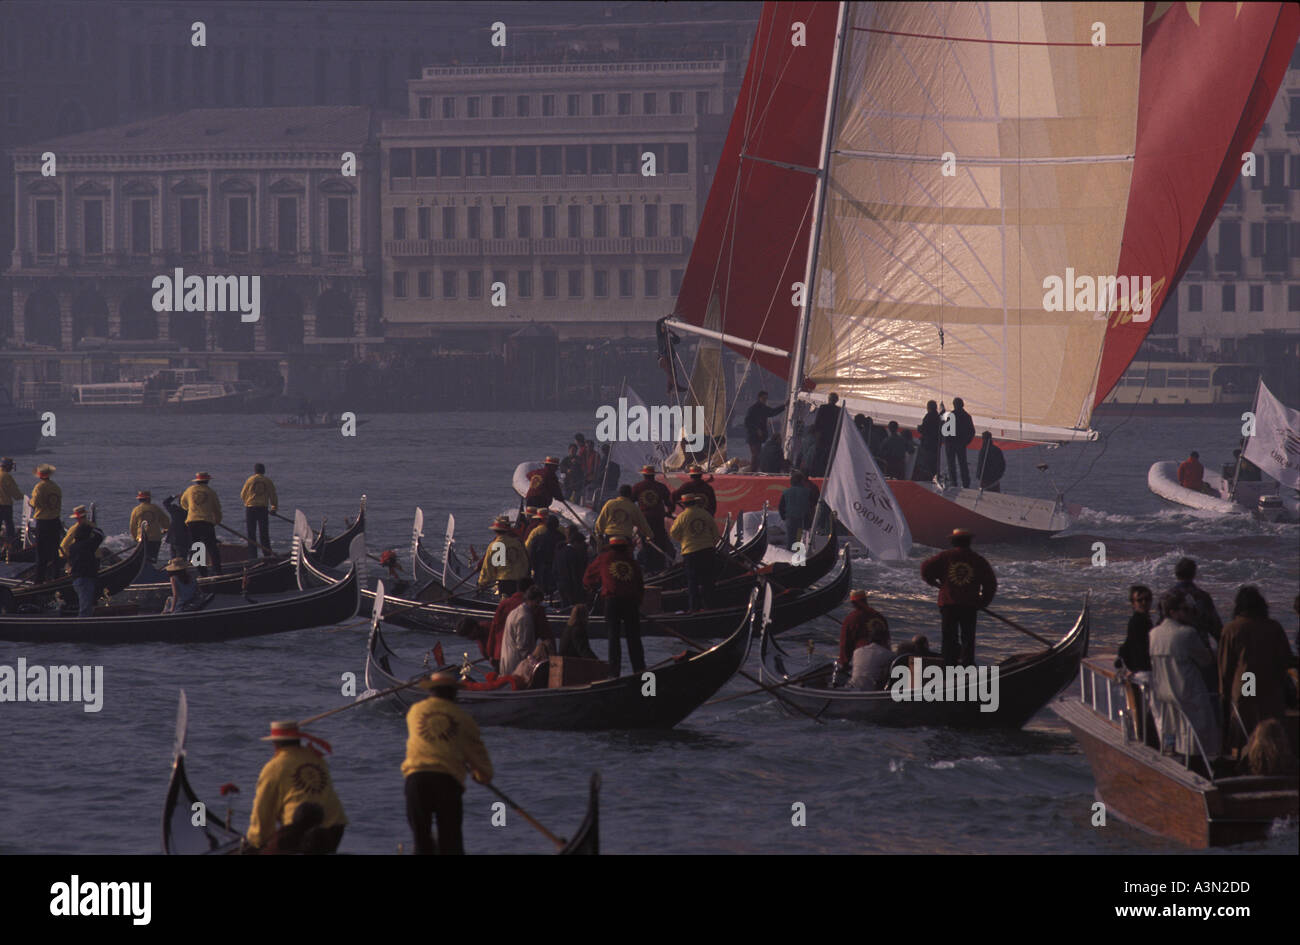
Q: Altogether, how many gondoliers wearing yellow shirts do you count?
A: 12